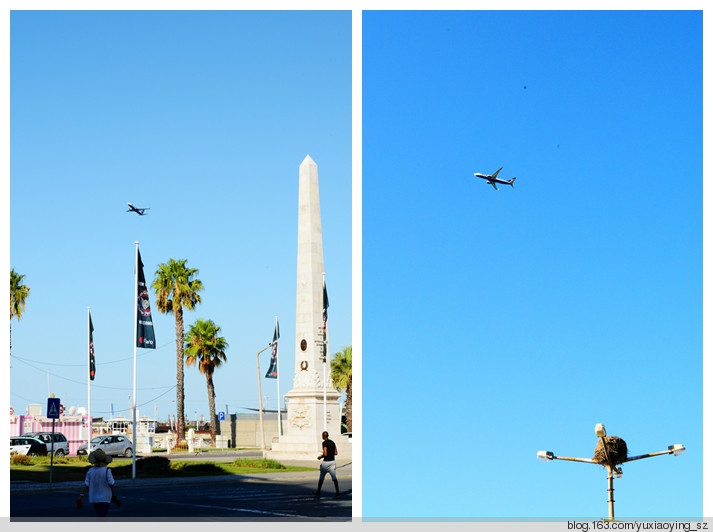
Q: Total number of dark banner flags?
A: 4